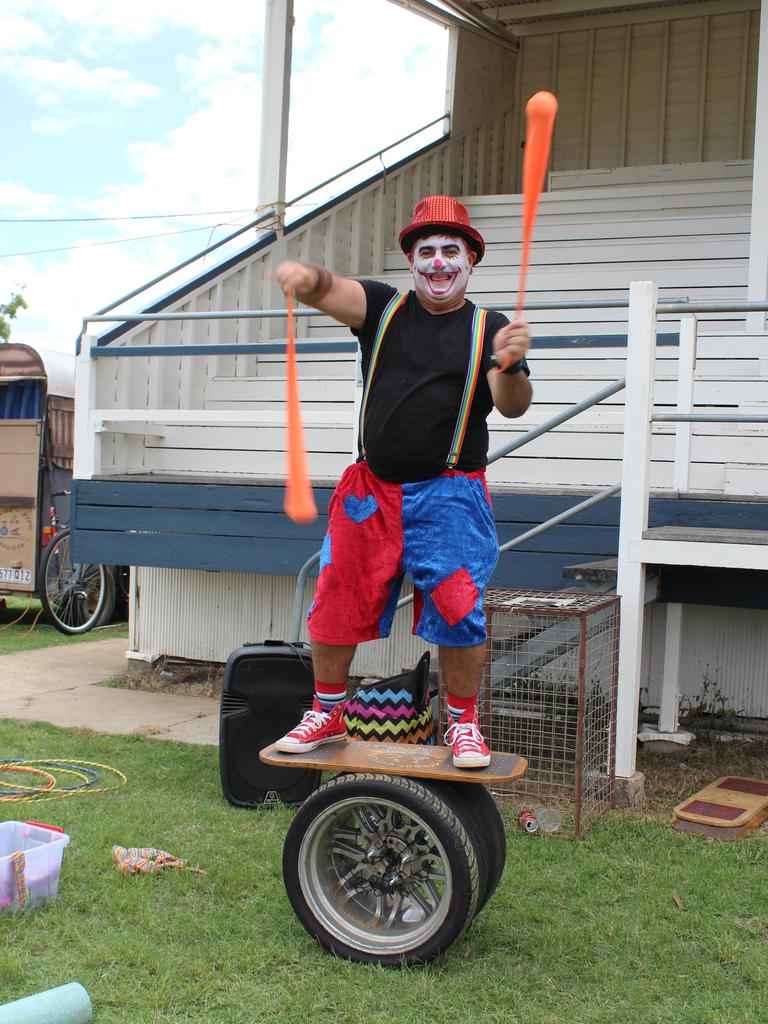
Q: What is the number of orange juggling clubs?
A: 2